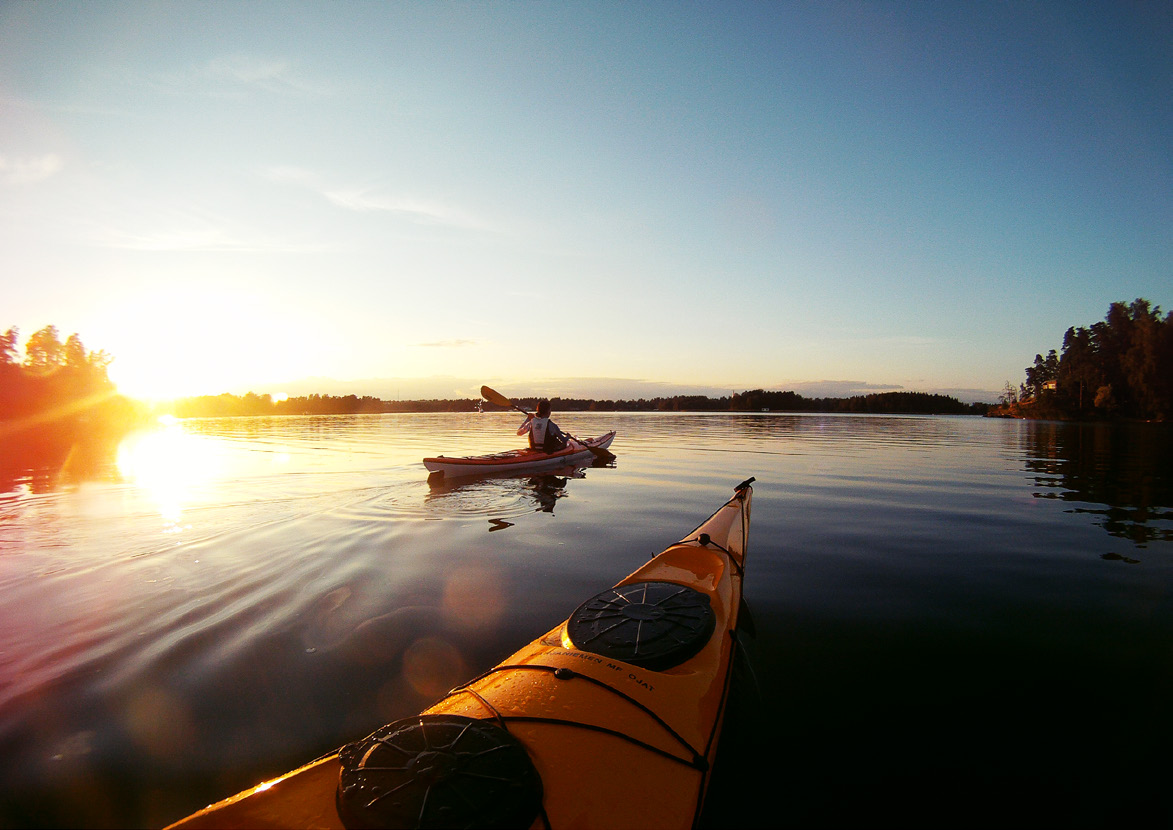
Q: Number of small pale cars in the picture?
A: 0